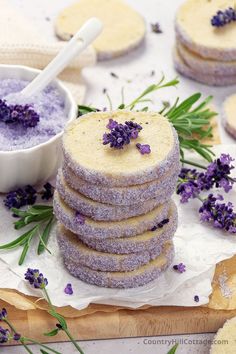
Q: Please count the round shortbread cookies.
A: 13